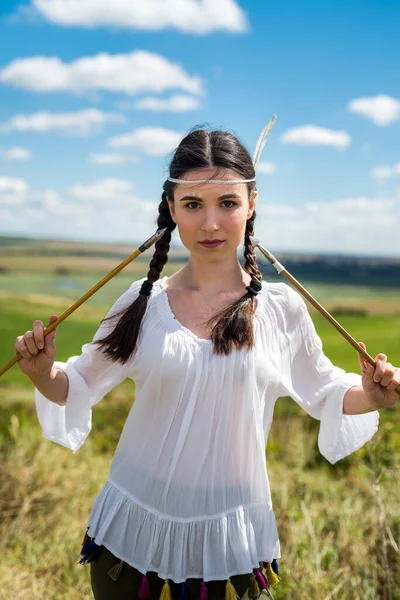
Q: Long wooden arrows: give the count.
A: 2